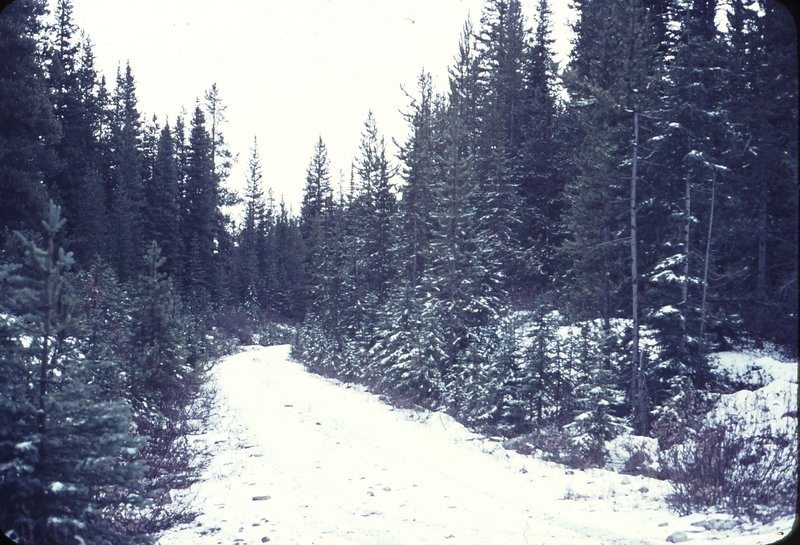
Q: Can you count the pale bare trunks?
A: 3